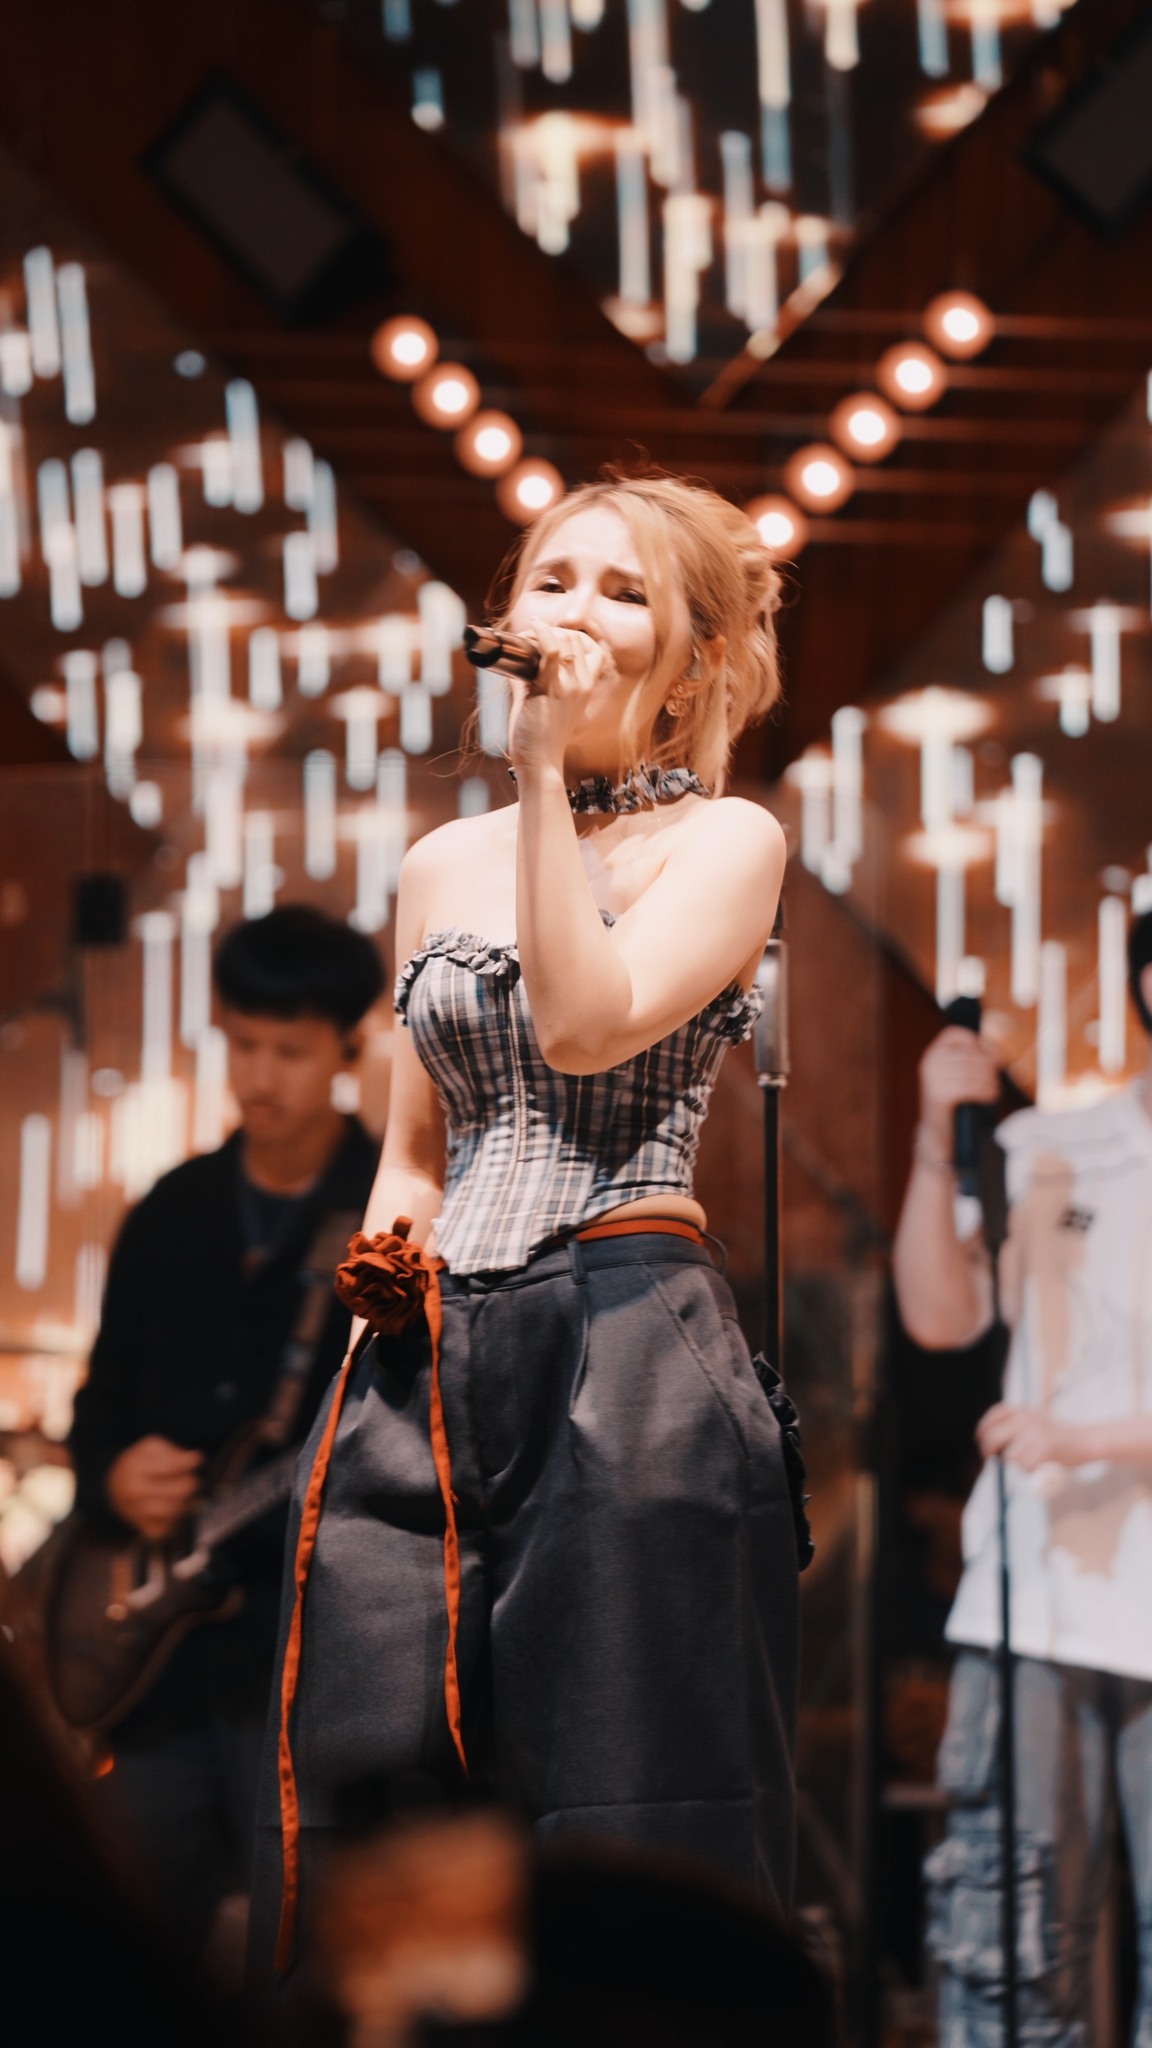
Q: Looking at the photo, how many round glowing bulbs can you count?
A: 9